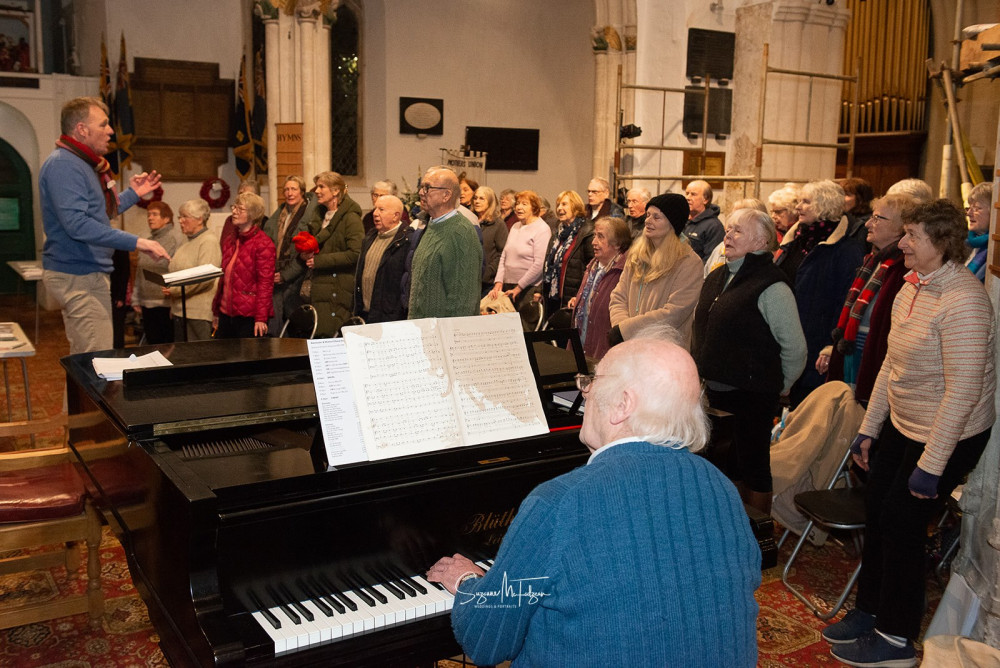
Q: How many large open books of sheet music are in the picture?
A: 1